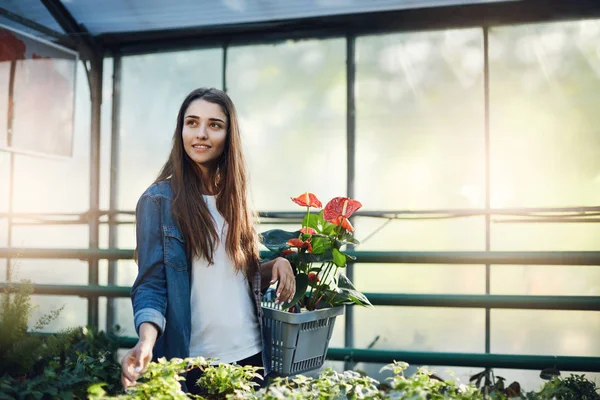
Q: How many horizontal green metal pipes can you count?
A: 3